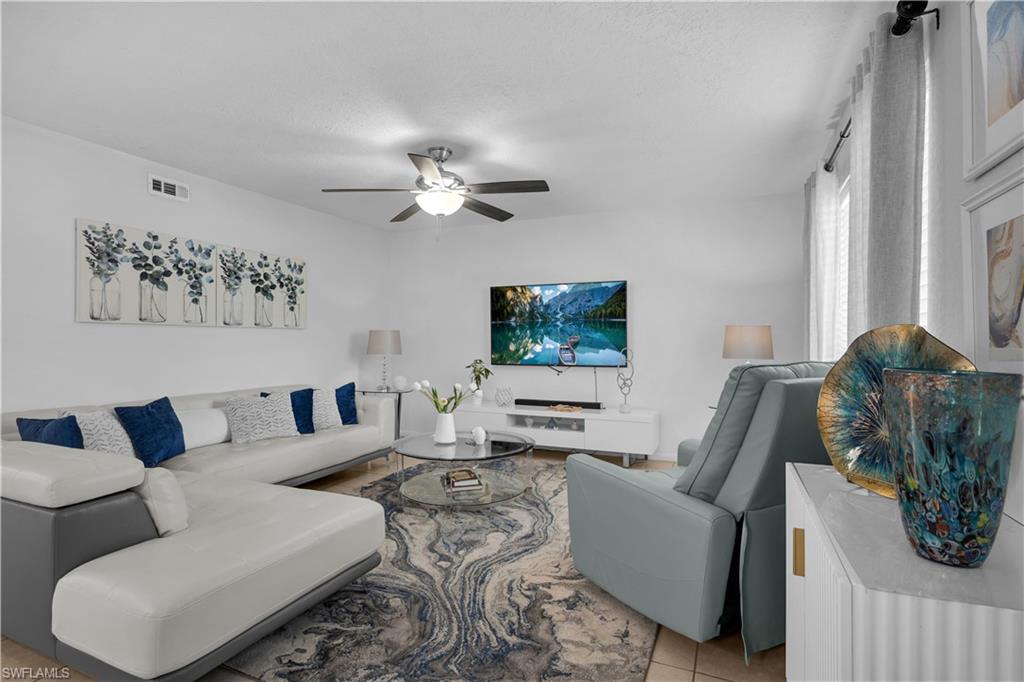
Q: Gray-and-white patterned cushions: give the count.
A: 3